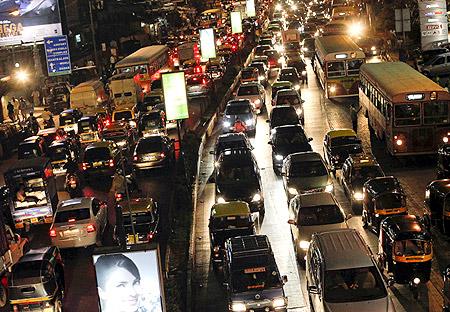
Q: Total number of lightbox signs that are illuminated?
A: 5